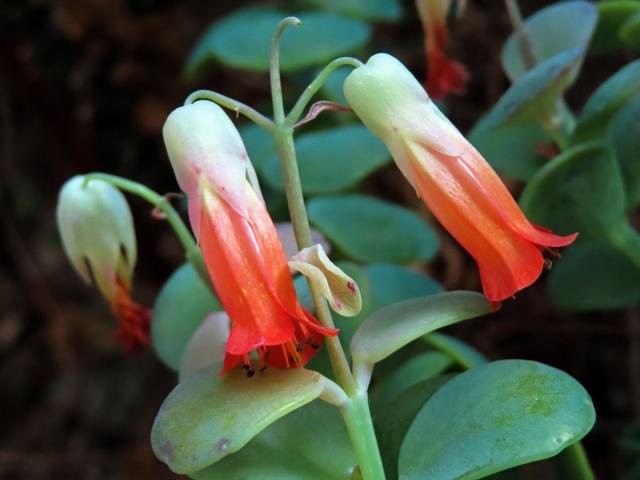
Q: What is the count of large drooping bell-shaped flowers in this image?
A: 2